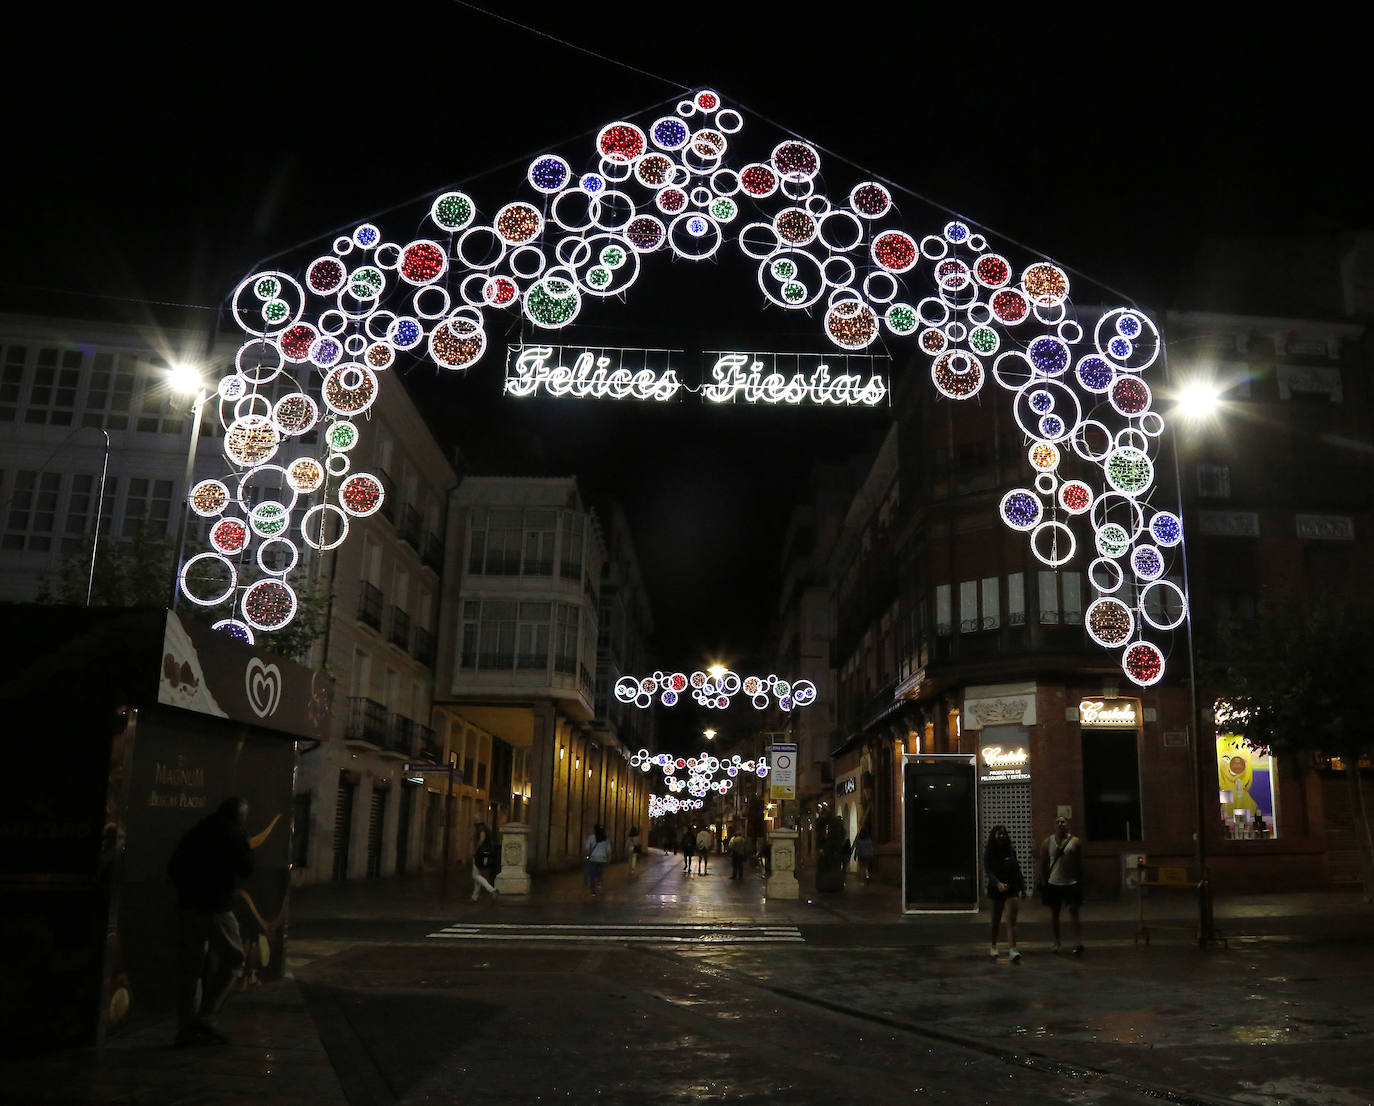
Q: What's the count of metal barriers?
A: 1